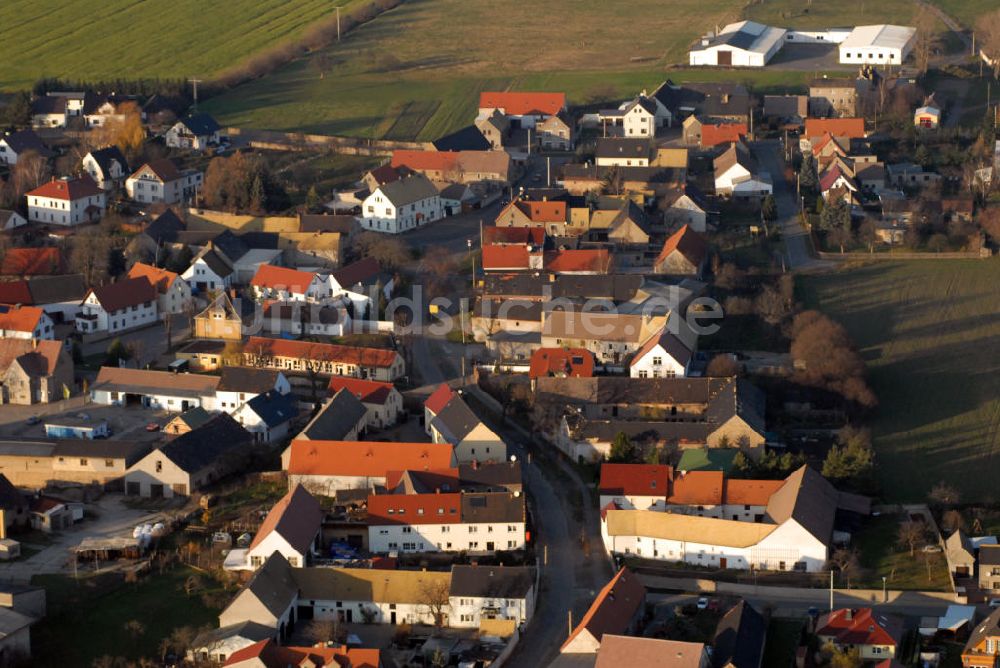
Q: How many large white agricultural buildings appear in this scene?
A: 2